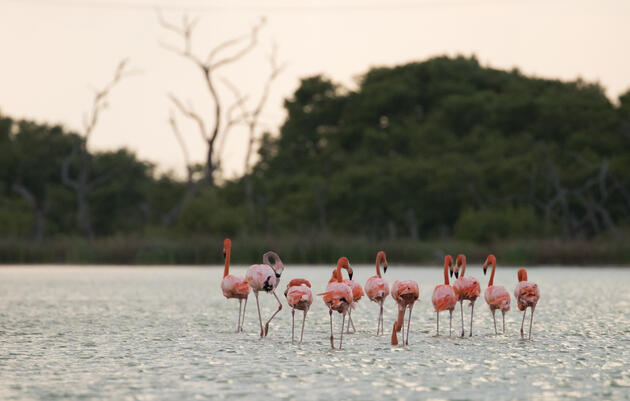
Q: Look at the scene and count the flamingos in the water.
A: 11